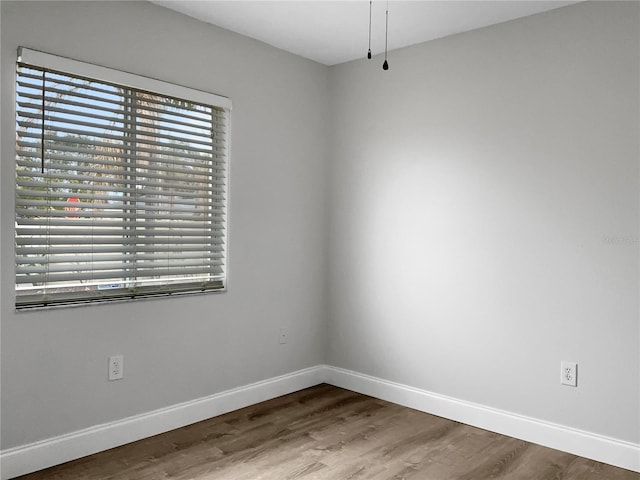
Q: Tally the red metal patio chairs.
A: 0